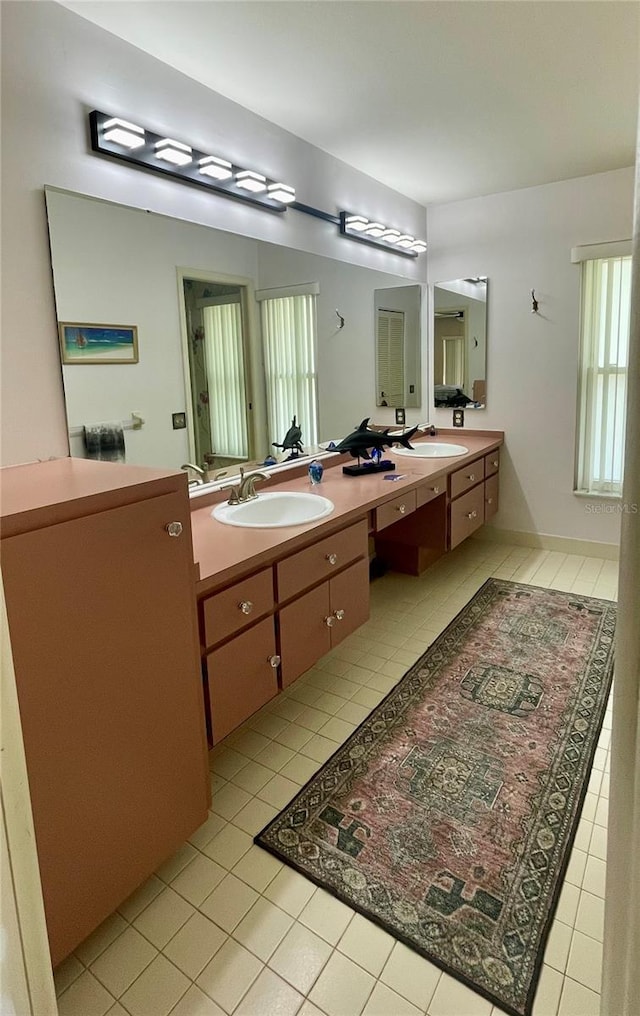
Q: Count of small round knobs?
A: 13